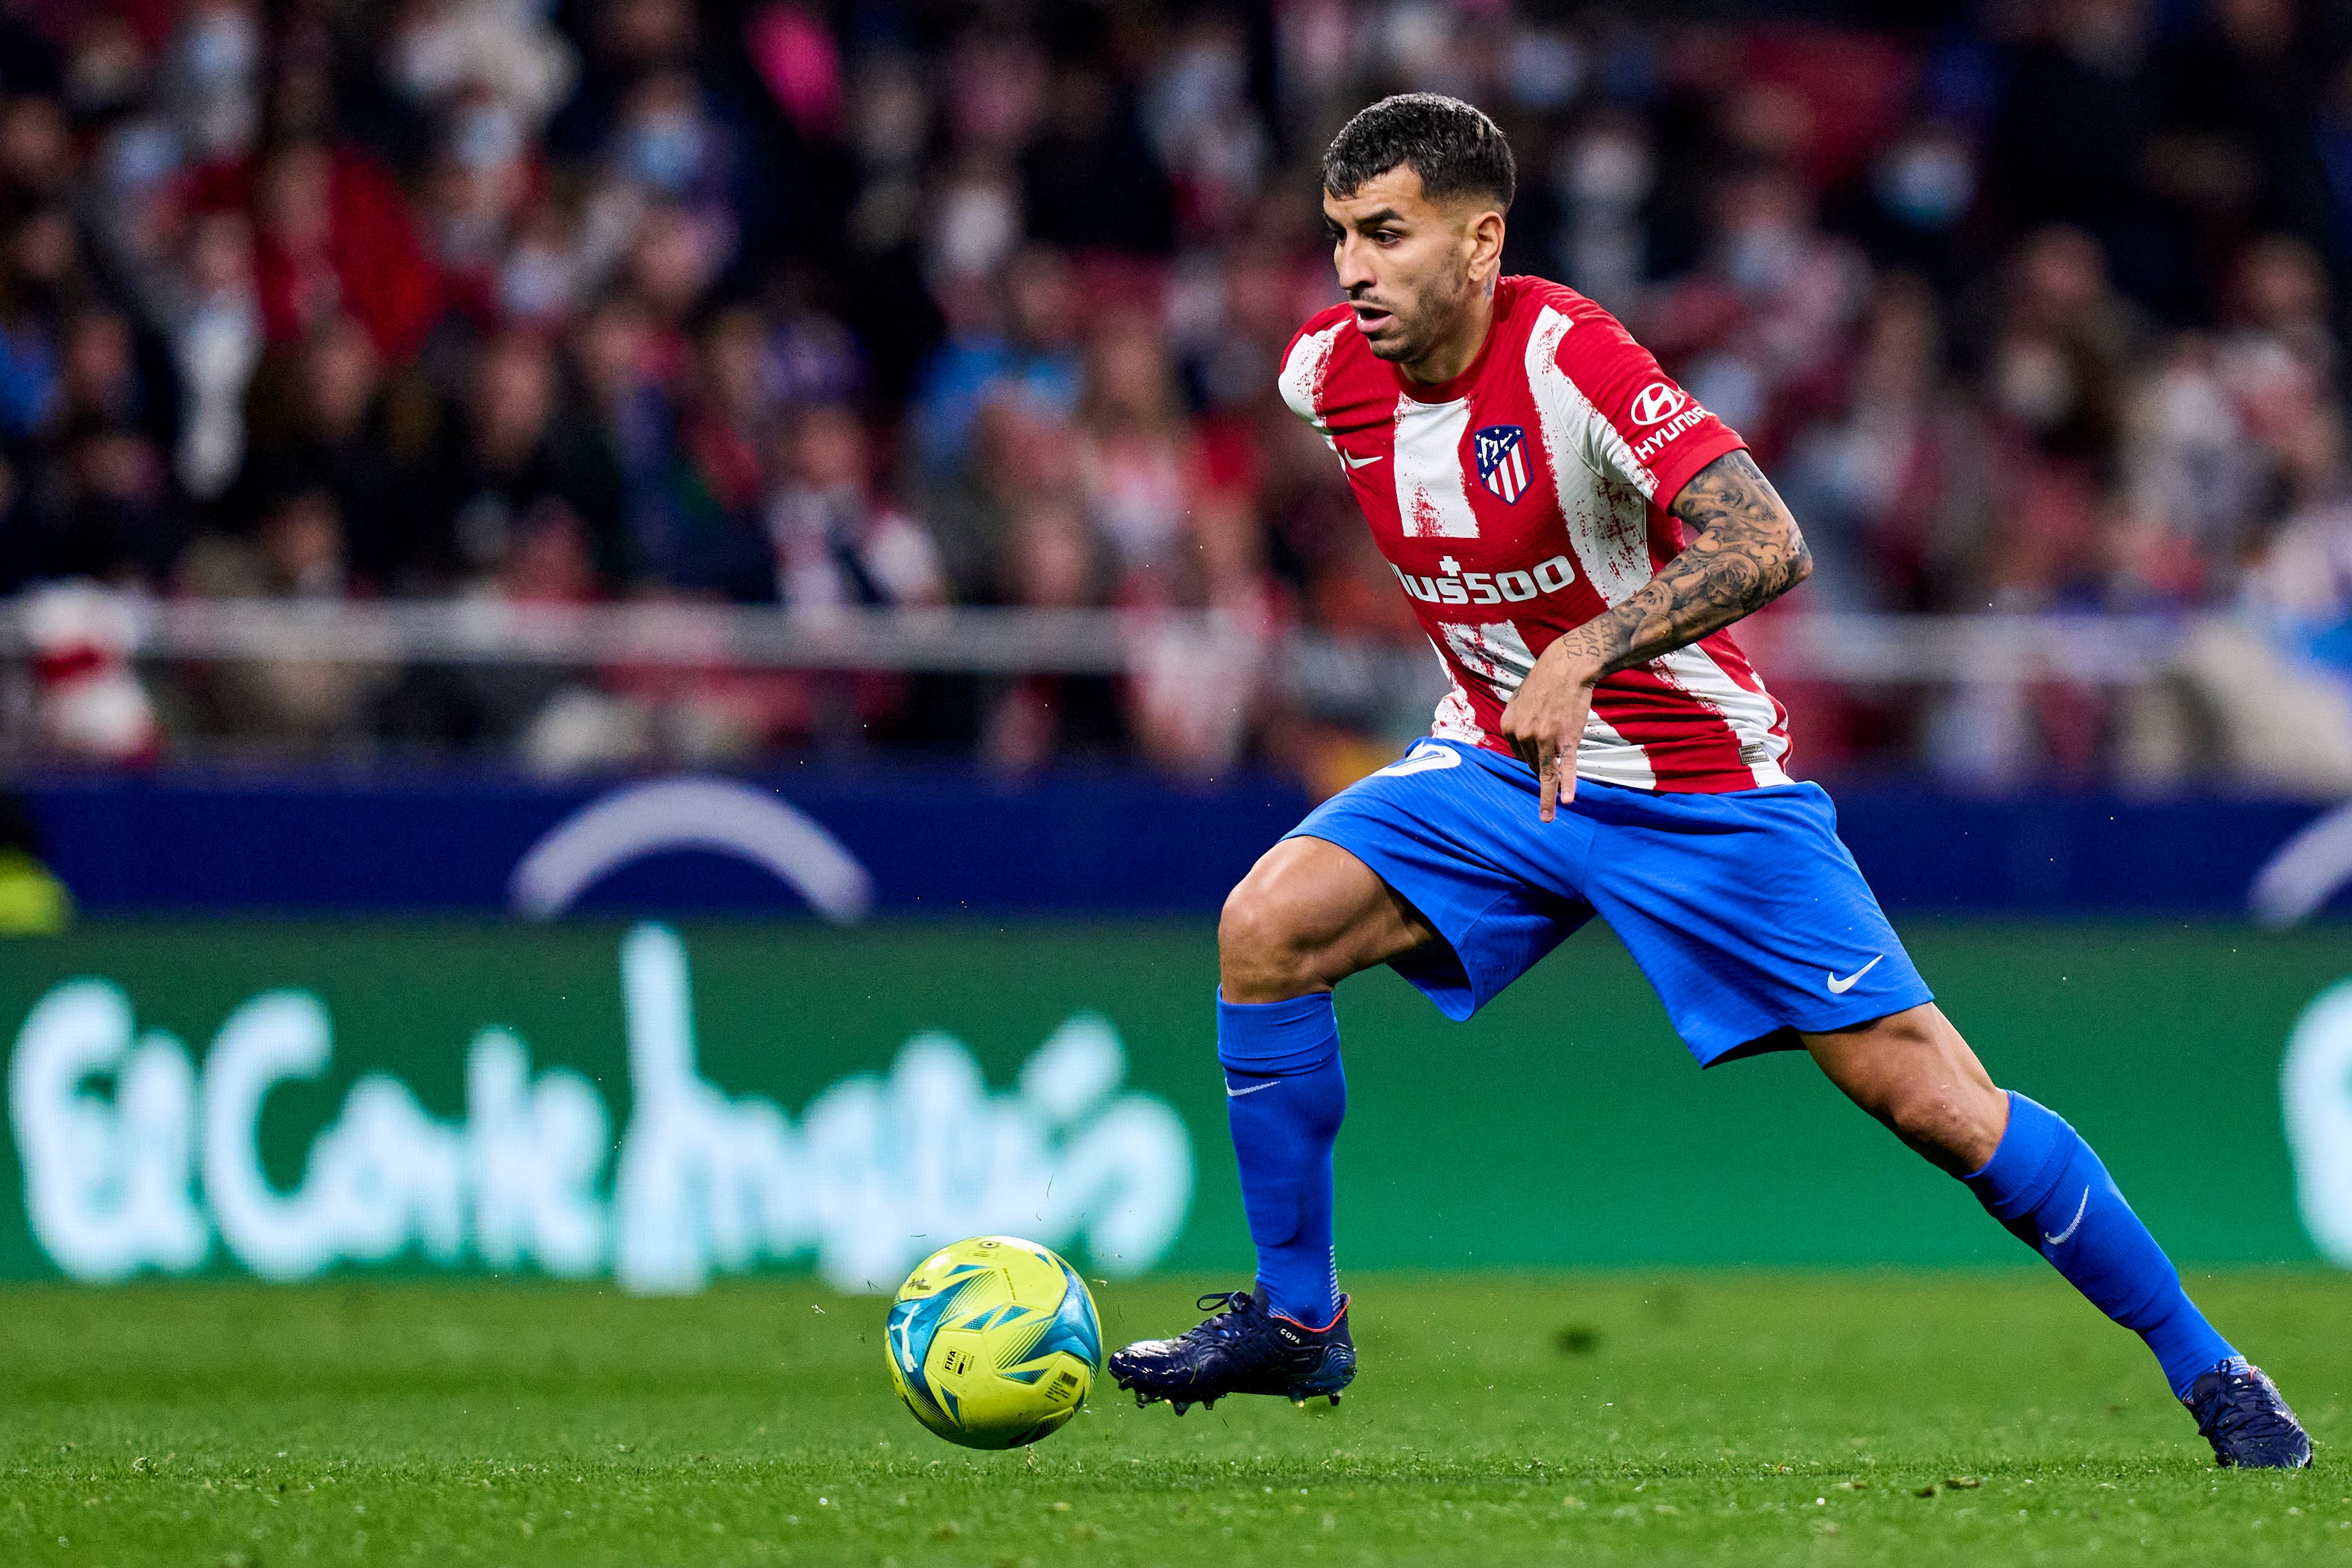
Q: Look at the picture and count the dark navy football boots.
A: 2